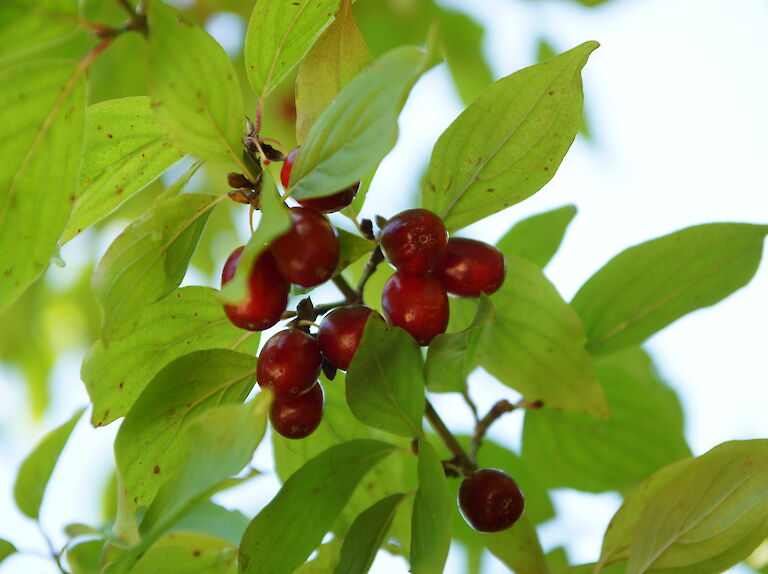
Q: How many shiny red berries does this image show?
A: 10